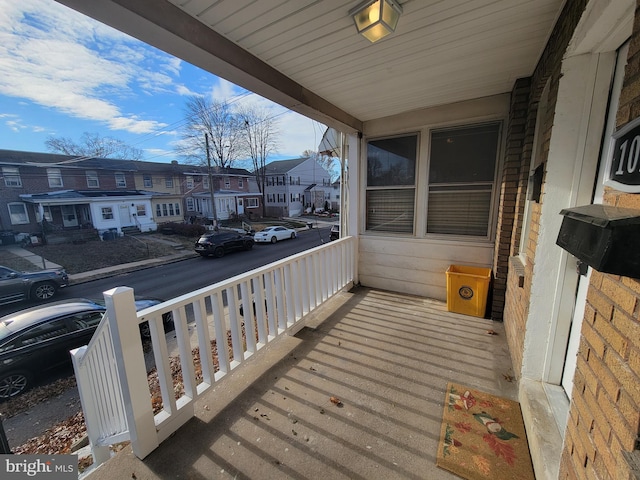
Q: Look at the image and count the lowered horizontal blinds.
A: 2